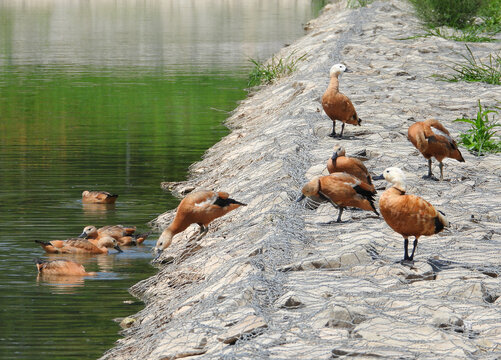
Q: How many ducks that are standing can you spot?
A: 6